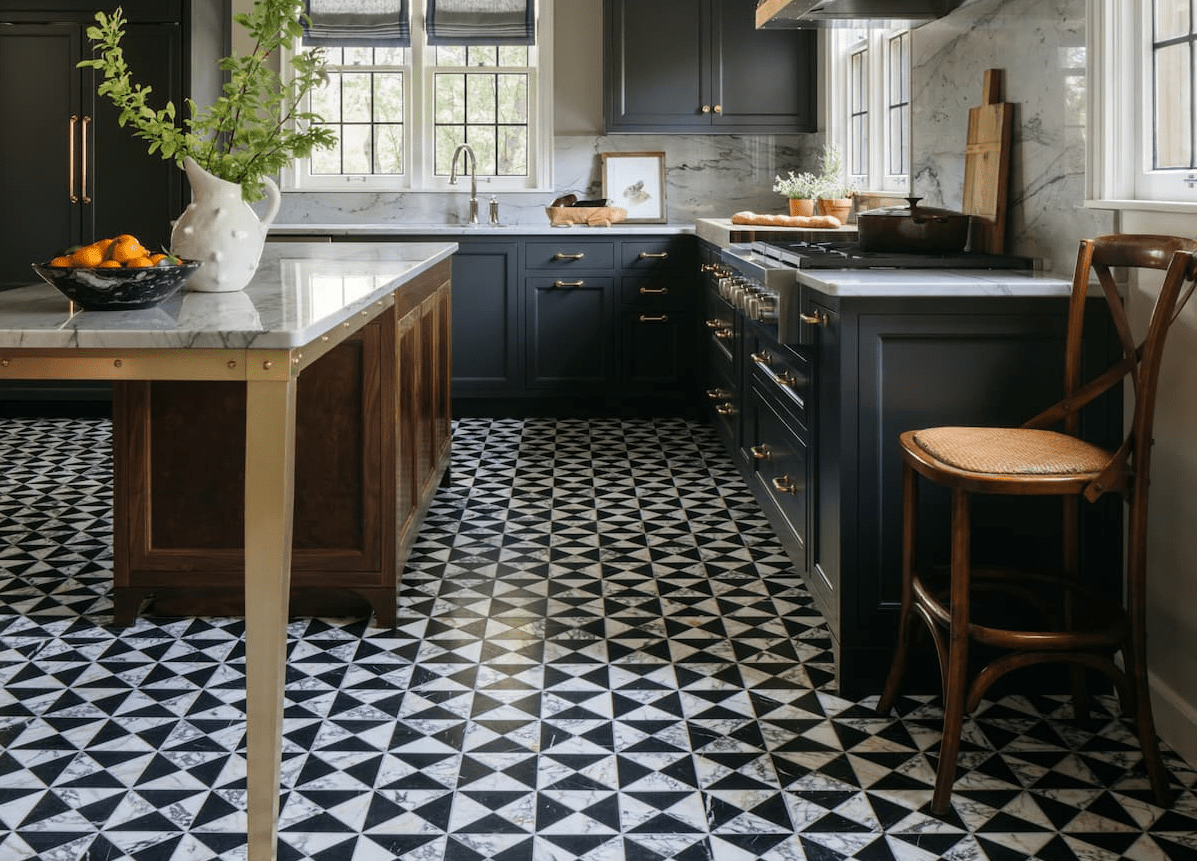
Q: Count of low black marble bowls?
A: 1